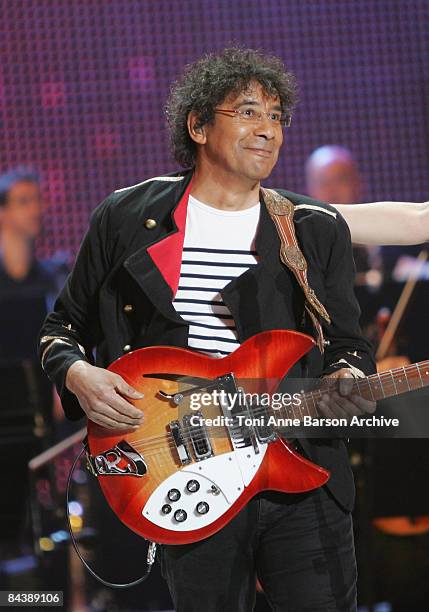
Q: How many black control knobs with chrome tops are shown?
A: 5